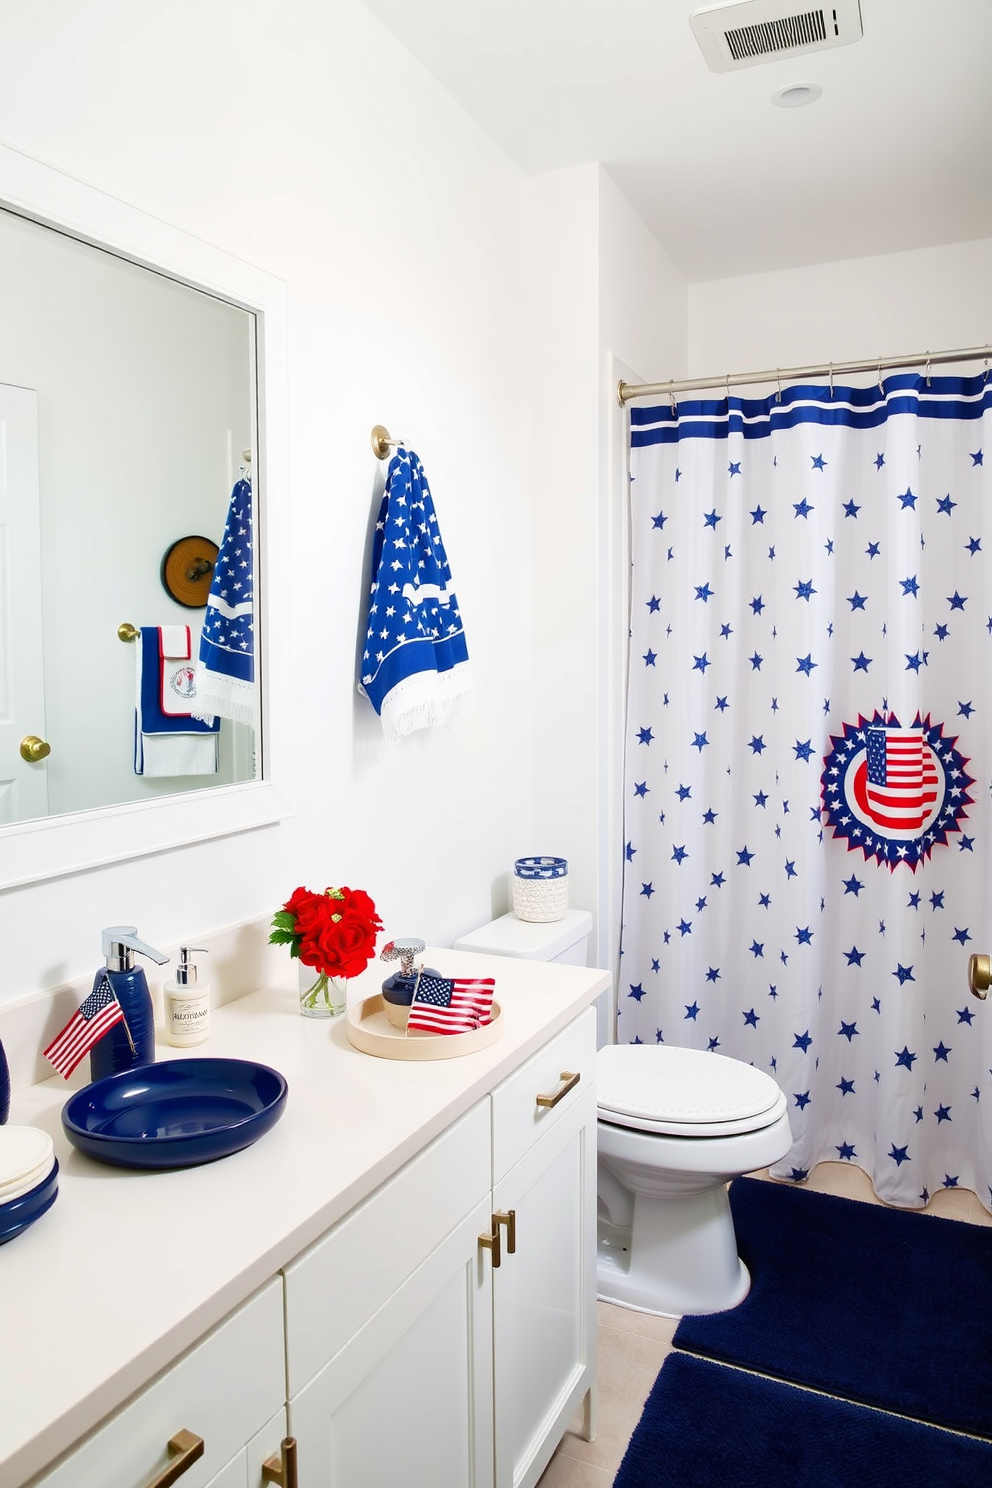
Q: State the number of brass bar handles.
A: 5